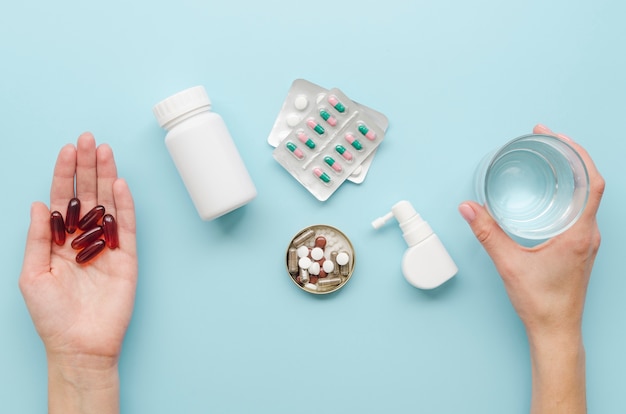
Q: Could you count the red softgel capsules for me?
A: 6